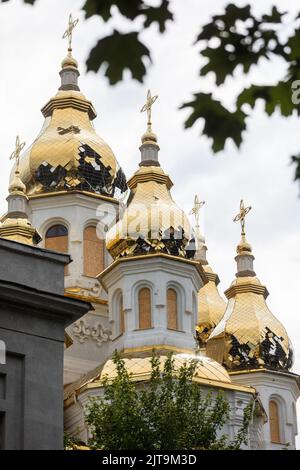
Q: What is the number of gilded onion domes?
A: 5